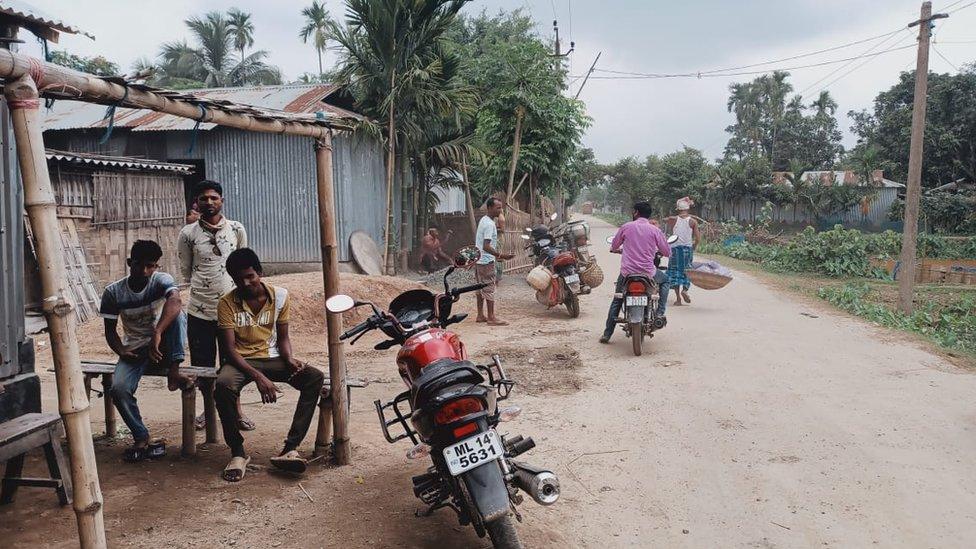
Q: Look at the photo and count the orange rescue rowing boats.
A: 0